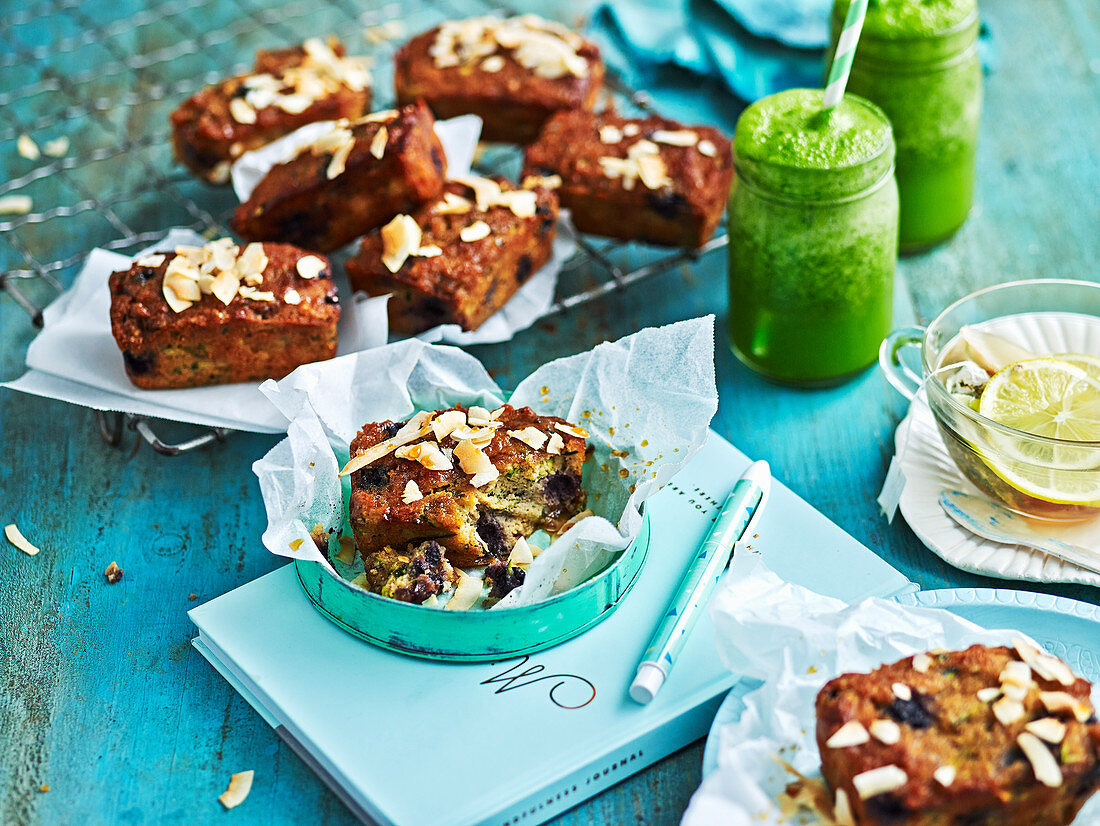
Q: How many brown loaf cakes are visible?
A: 8